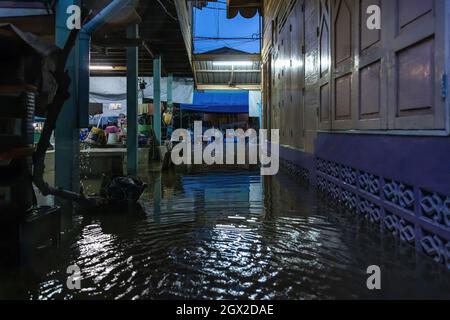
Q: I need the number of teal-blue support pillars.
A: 4